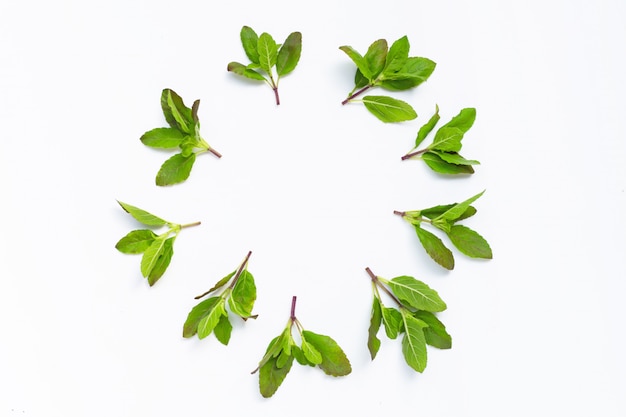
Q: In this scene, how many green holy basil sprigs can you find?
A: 9